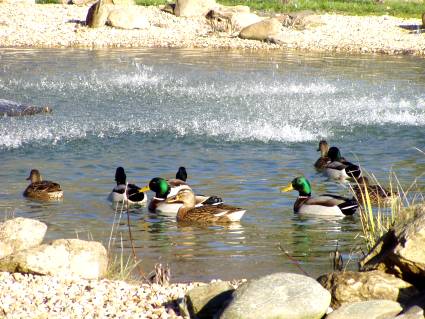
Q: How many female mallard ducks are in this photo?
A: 4